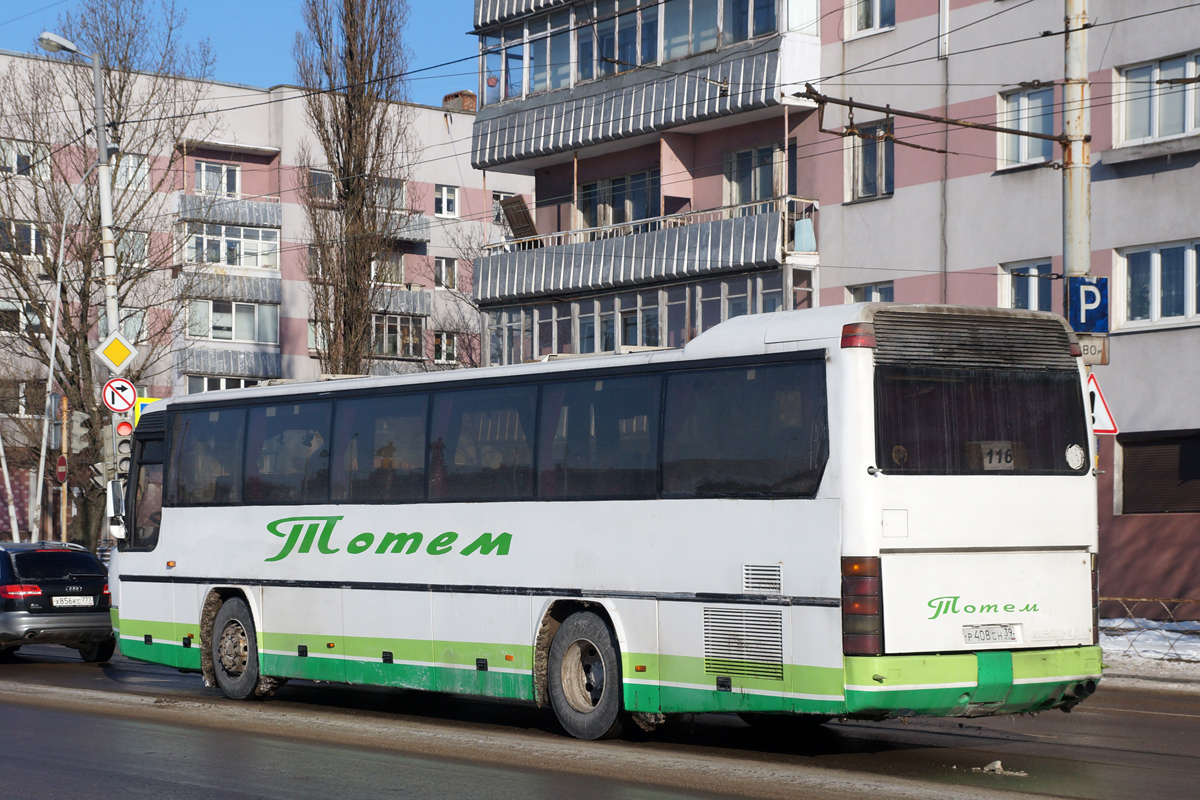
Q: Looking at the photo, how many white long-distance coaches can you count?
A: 1